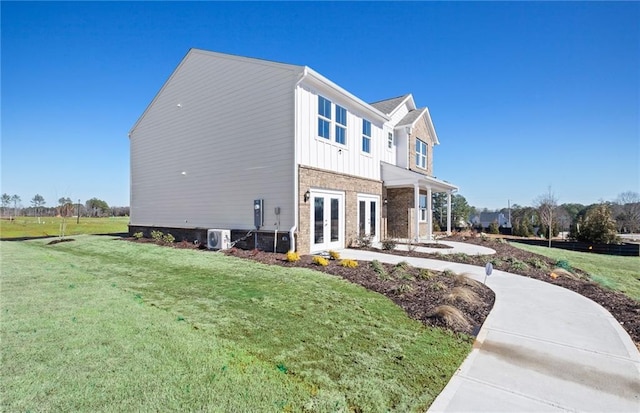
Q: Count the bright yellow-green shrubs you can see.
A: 4